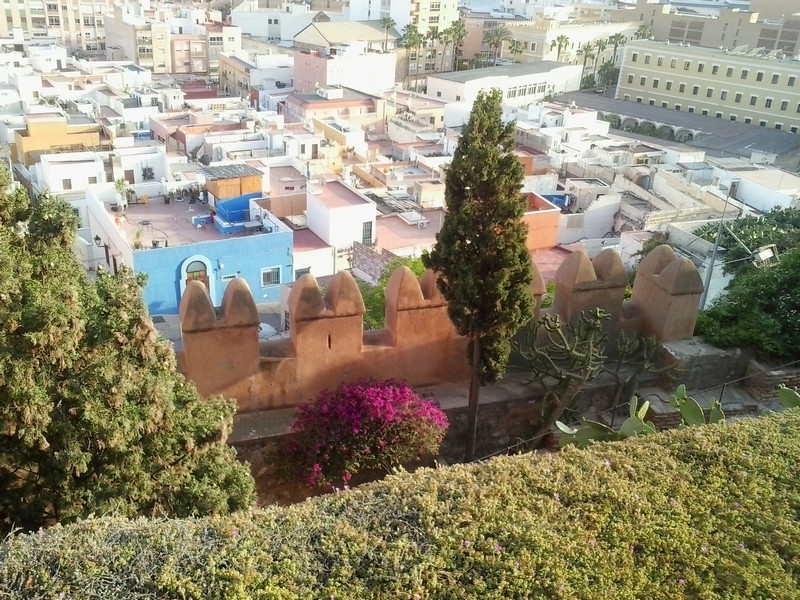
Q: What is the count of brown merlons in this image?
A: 6